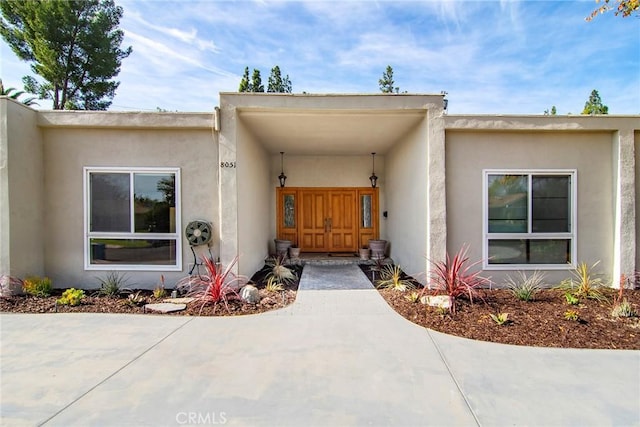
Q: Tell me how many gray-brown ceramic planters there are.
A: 4